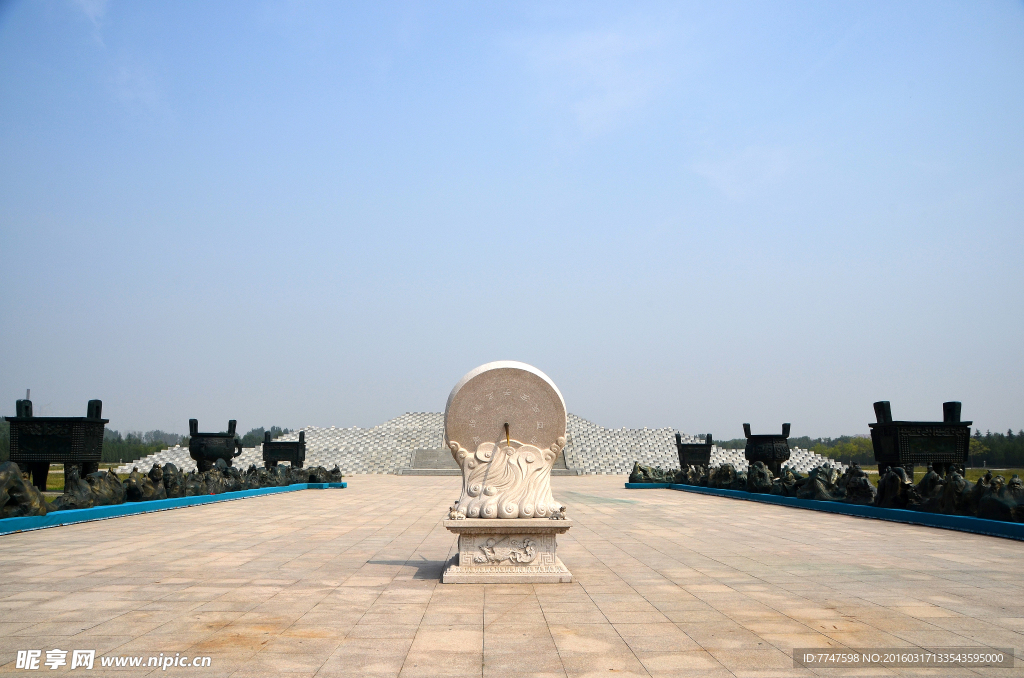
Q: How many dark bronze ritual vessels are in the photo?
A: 6